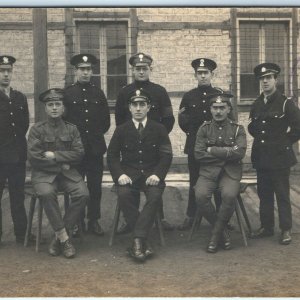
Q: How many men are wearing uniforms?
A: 8